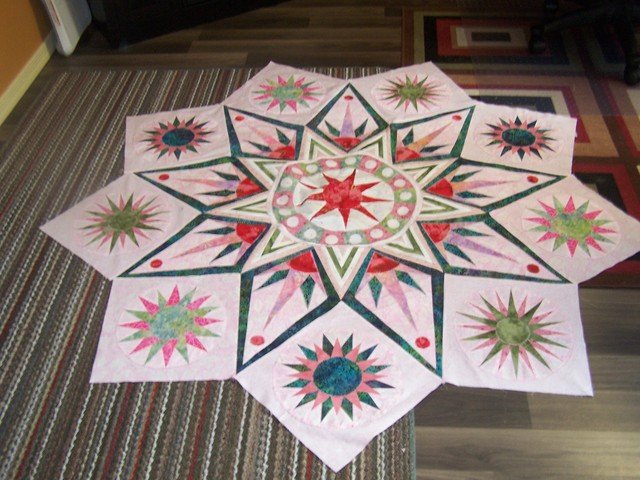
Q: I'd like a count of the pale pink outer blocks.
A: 9